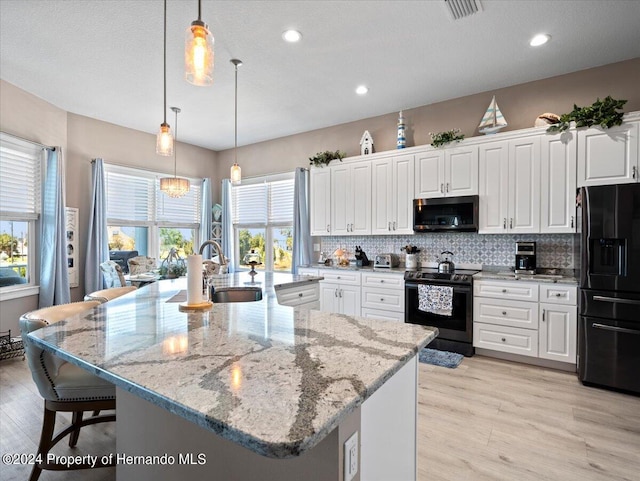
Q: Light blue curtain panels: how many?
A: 5